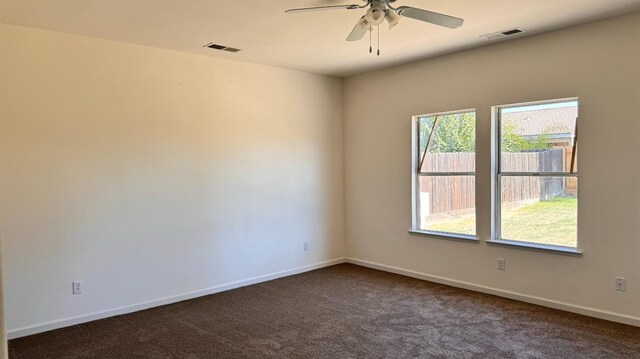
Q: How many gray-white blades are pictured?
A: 3